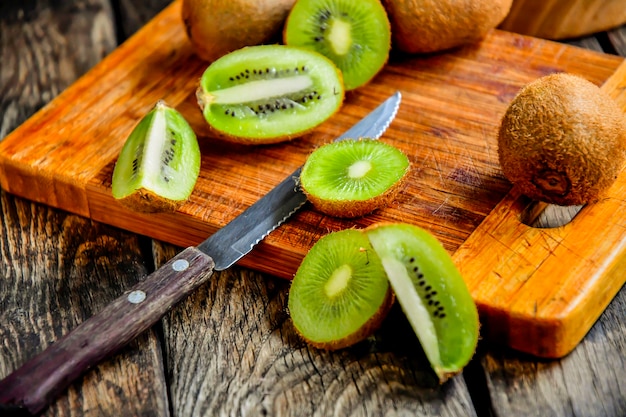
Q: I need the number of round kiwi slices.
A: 3